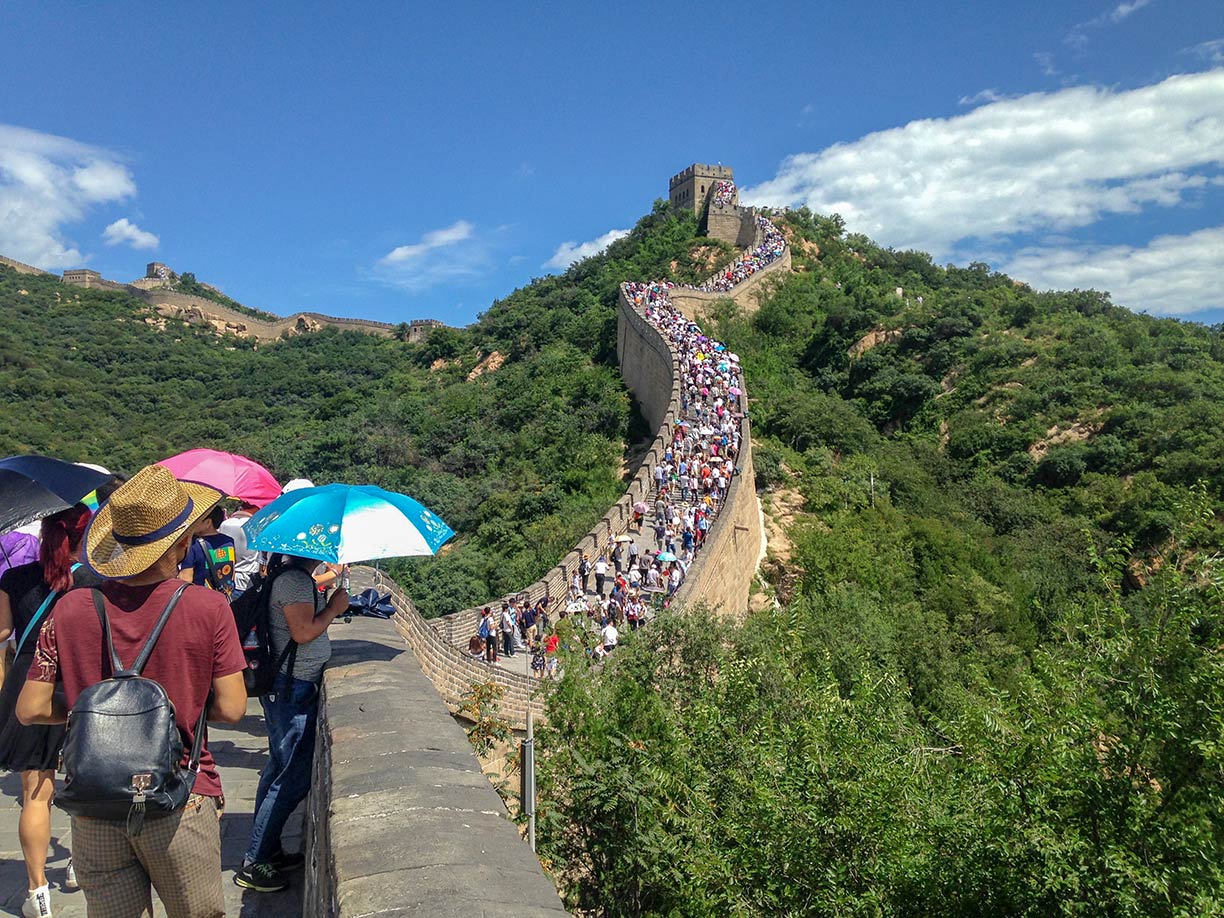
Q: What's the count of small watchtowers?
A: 3